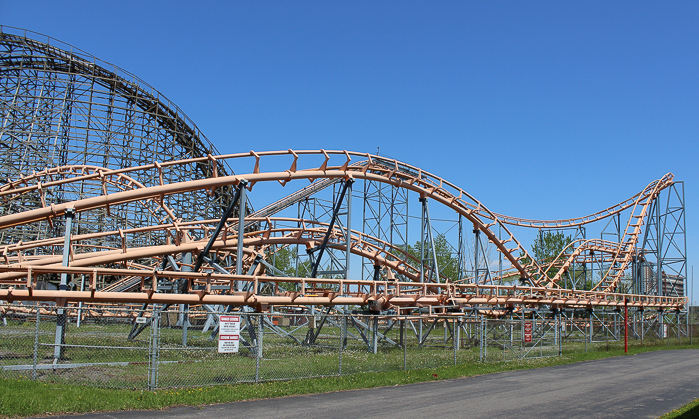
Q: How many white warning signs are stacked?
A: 2